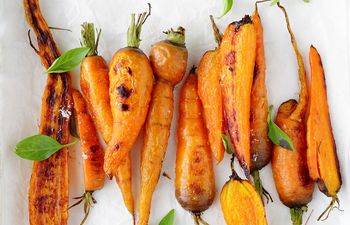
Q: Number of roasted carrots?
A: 12